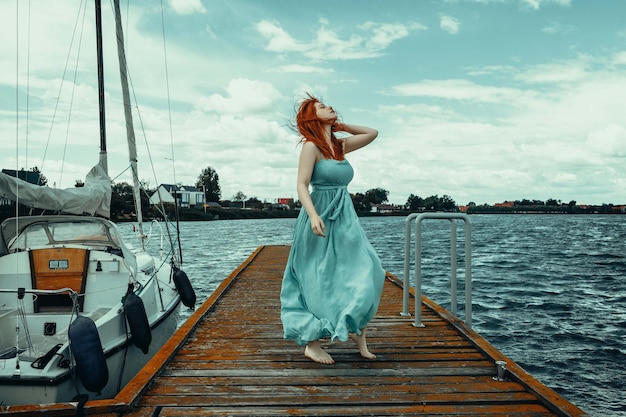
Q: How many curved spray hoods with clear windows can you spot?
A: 1